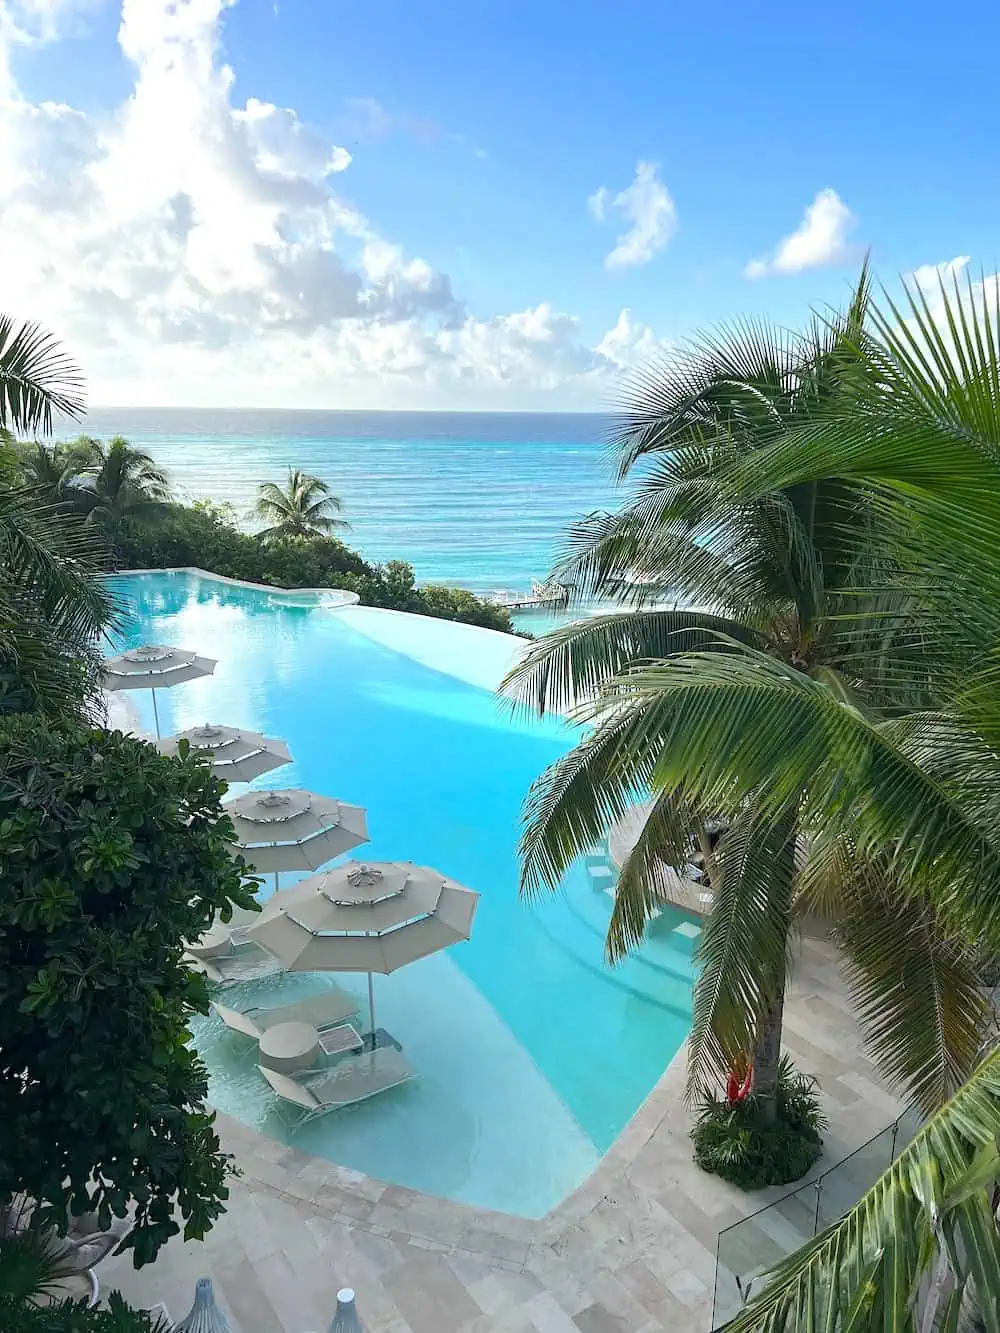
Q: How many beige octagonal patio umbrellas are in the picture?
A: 4